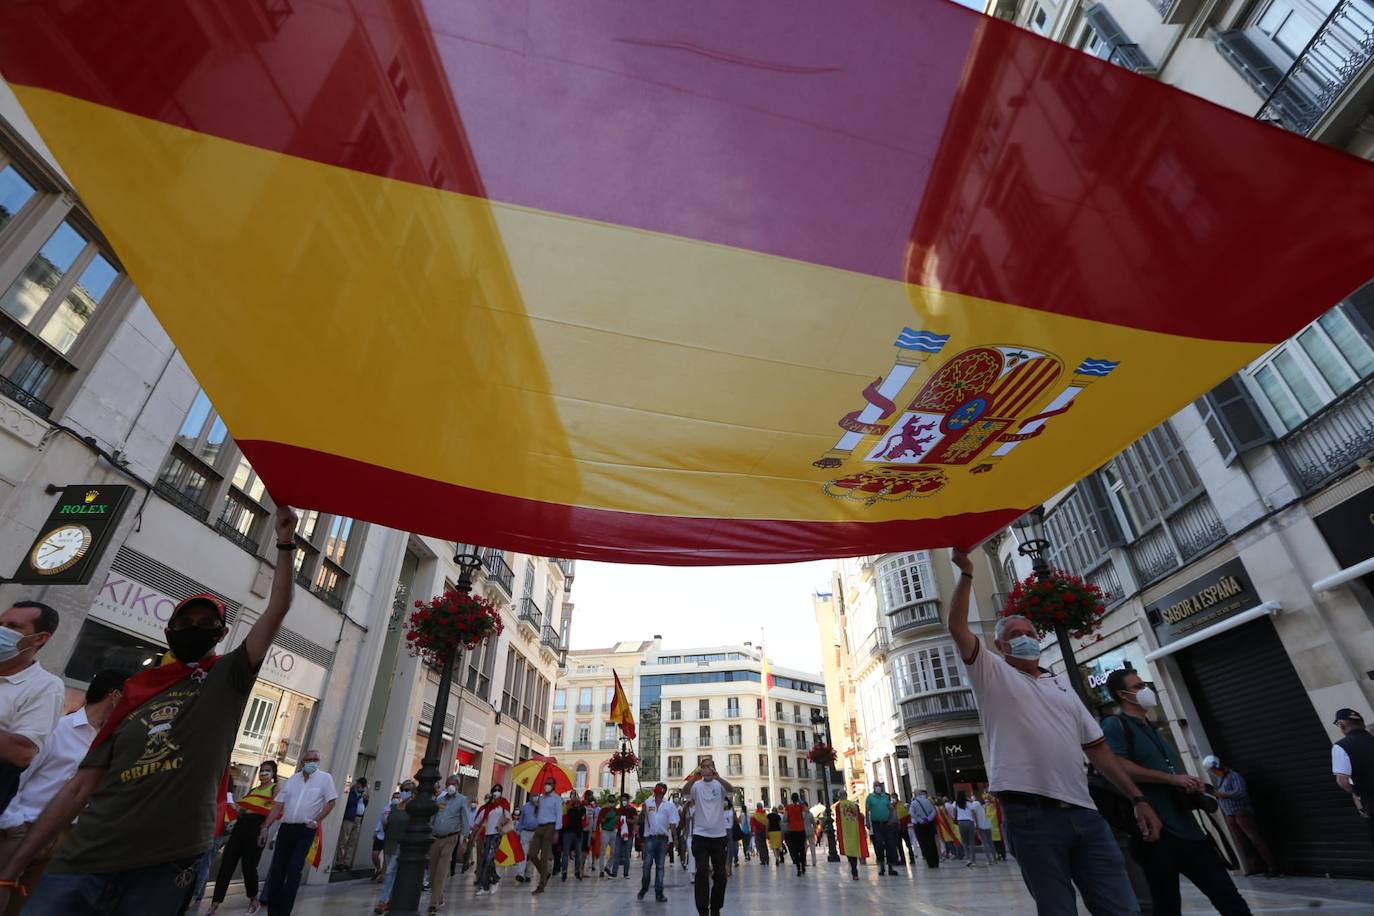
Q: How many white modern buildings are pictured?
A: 1